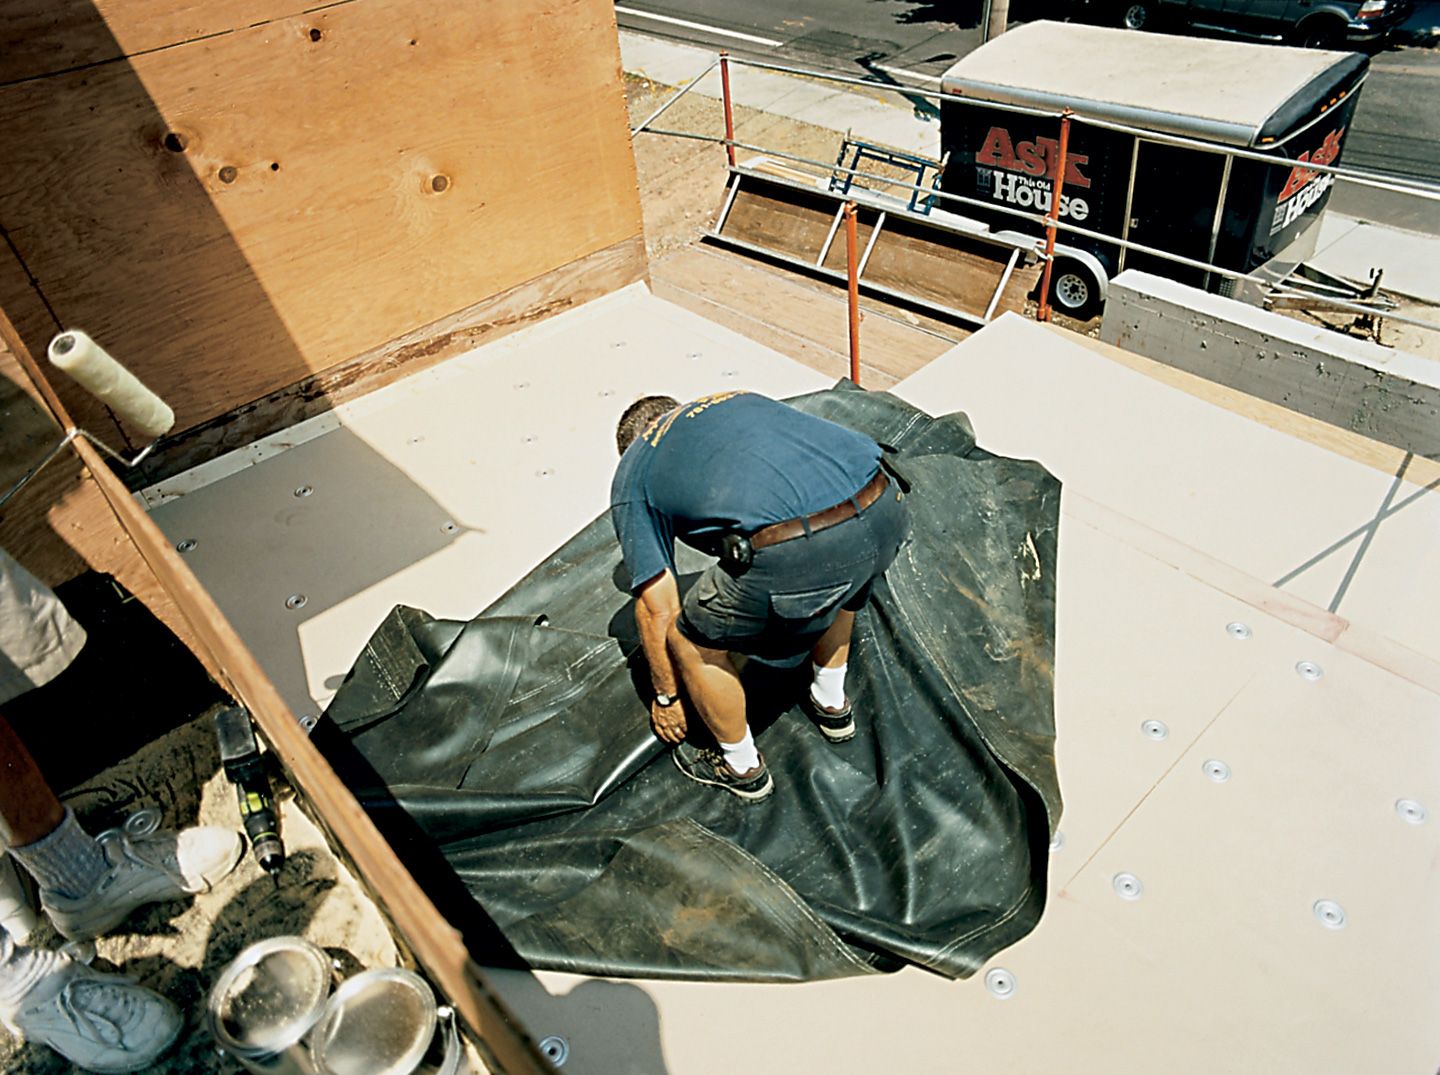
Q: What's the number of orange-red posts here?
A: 3